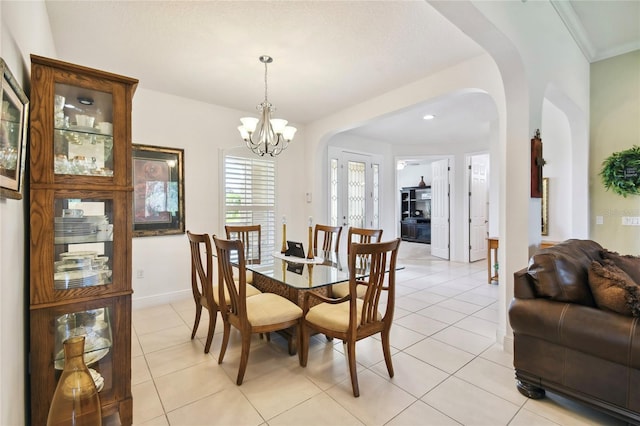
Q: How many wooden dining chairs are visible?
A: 6